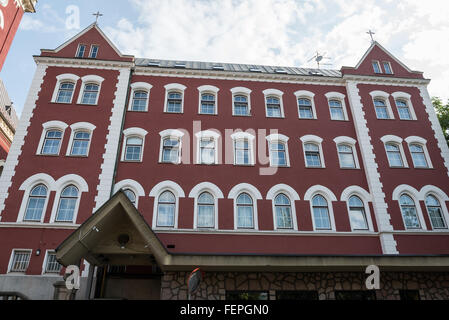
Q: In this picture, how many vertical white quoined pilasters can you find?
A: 4